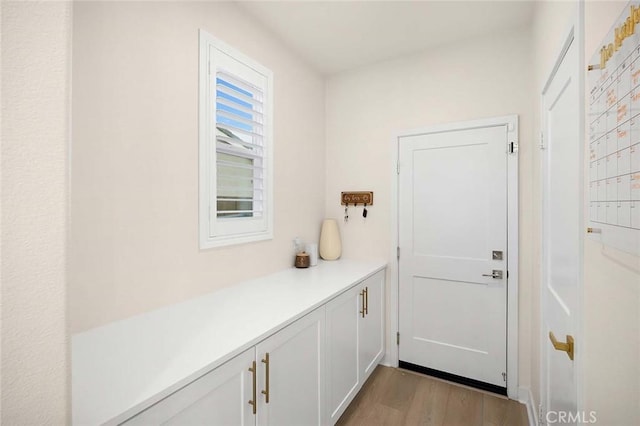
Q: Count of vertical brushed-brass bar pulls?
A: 4